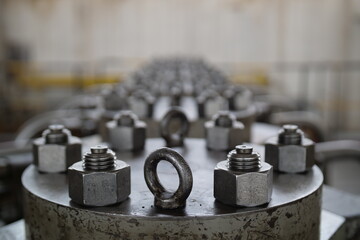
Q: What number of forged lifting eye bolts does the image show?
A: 2